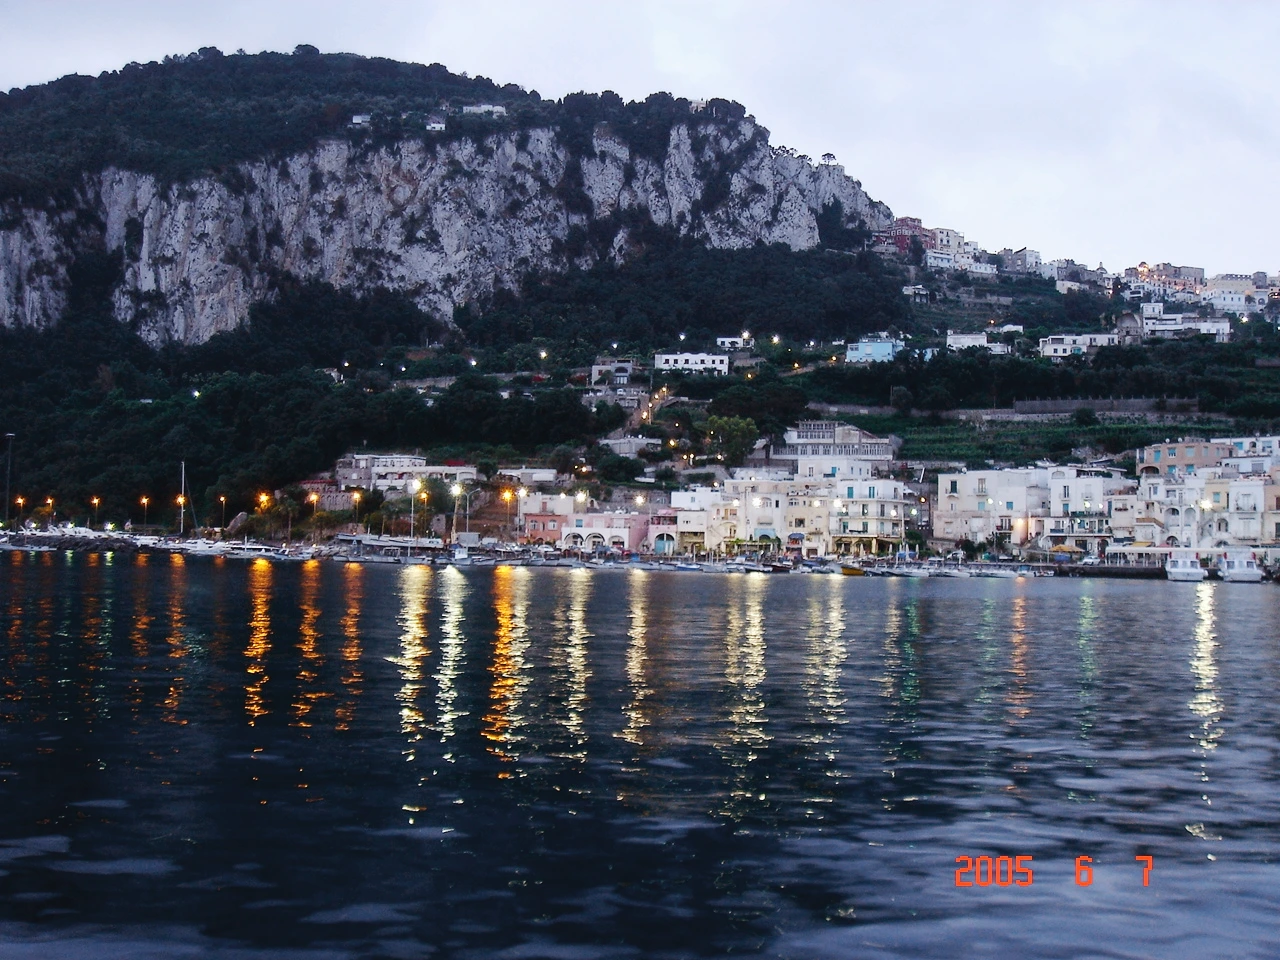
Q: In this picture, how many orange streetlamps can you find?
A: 11